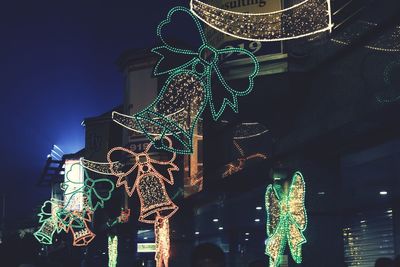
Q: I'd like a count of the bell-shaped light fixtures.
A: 5